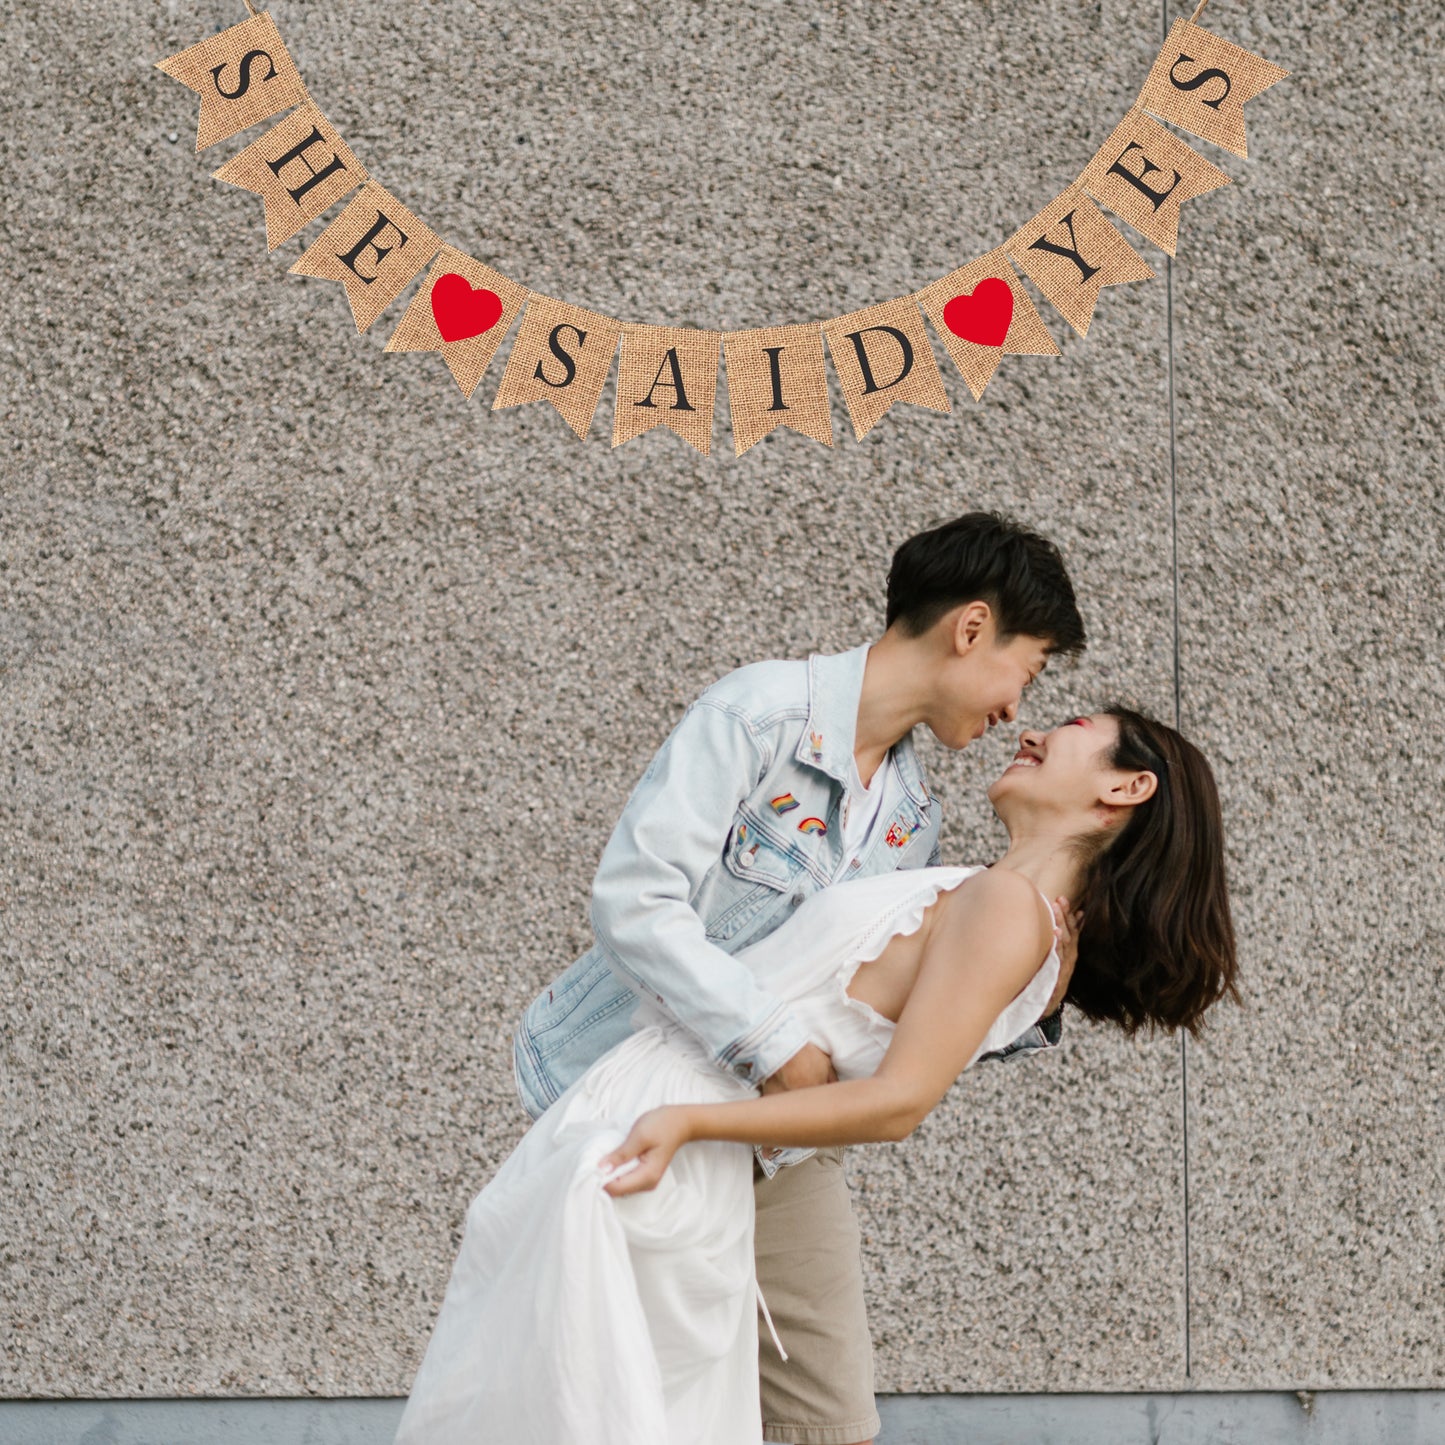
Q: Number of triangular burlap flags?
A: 12